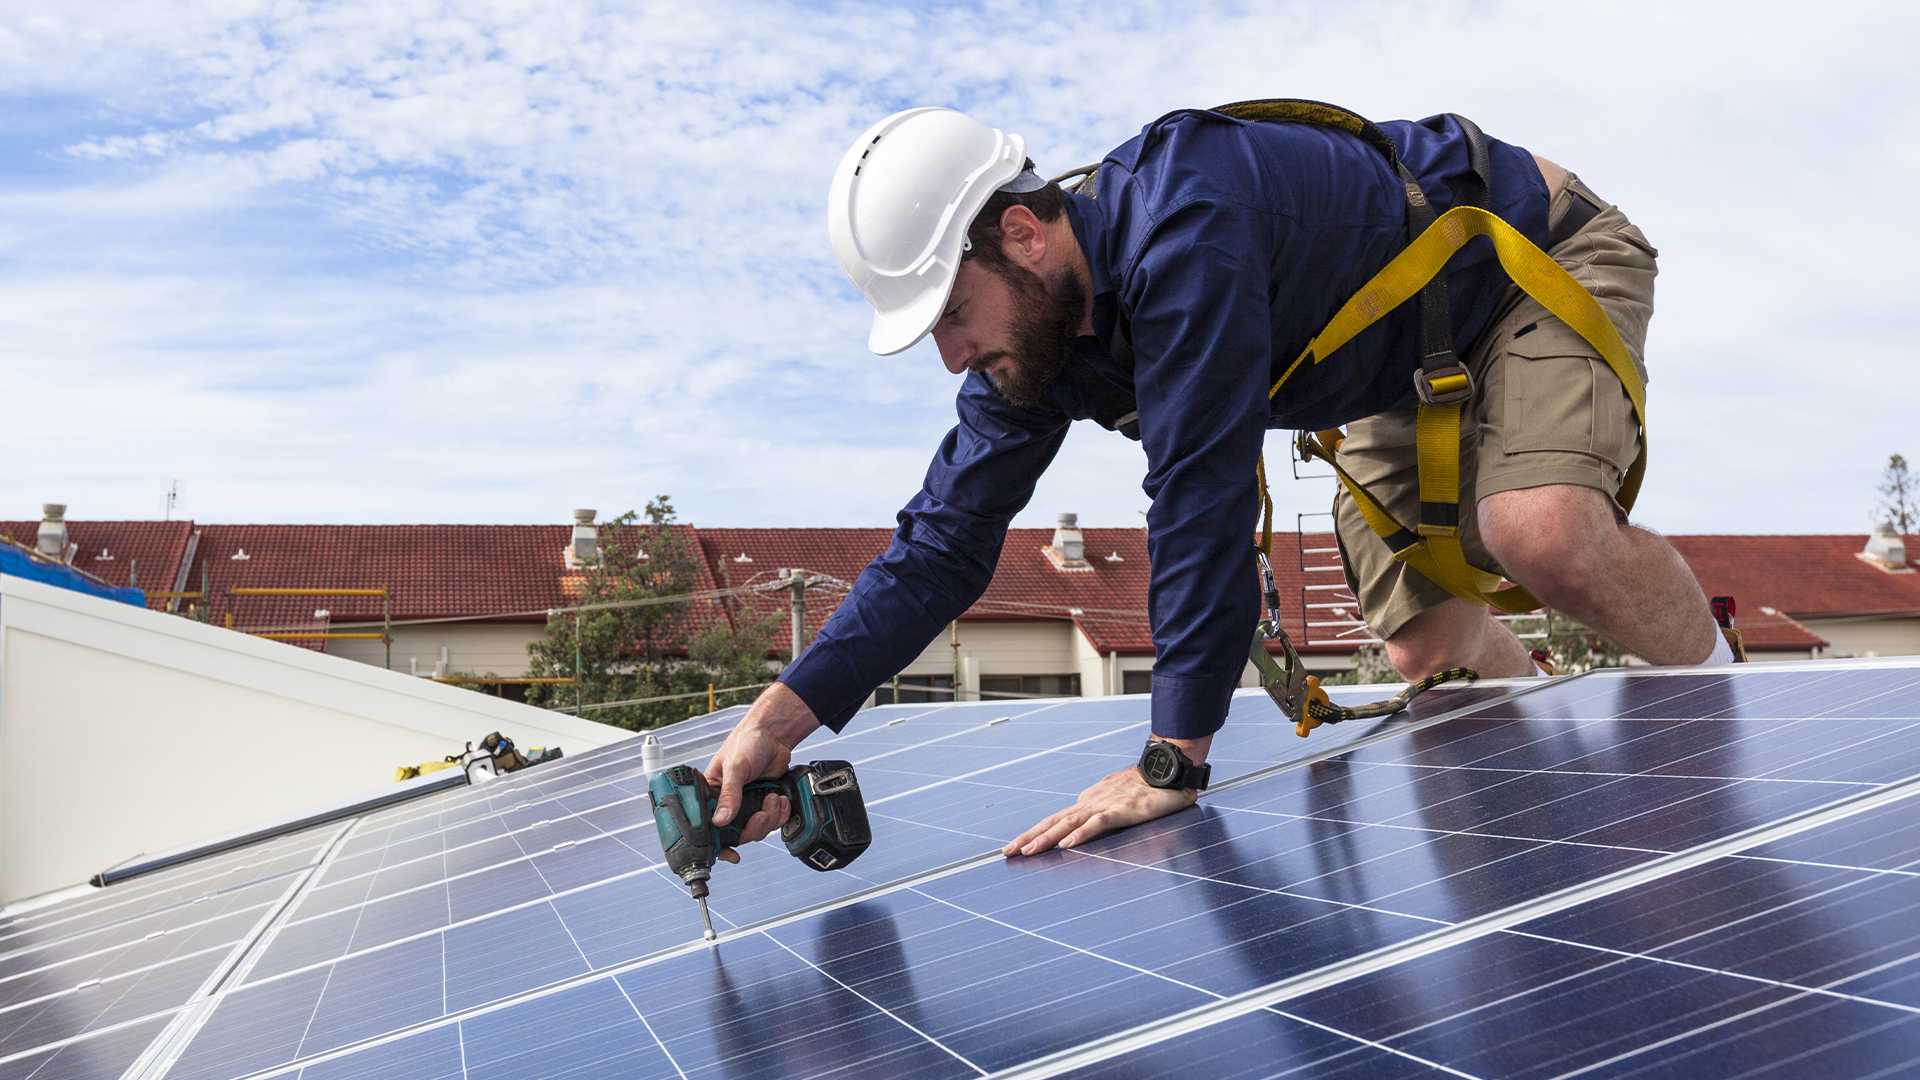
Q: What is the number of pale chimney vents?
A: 4